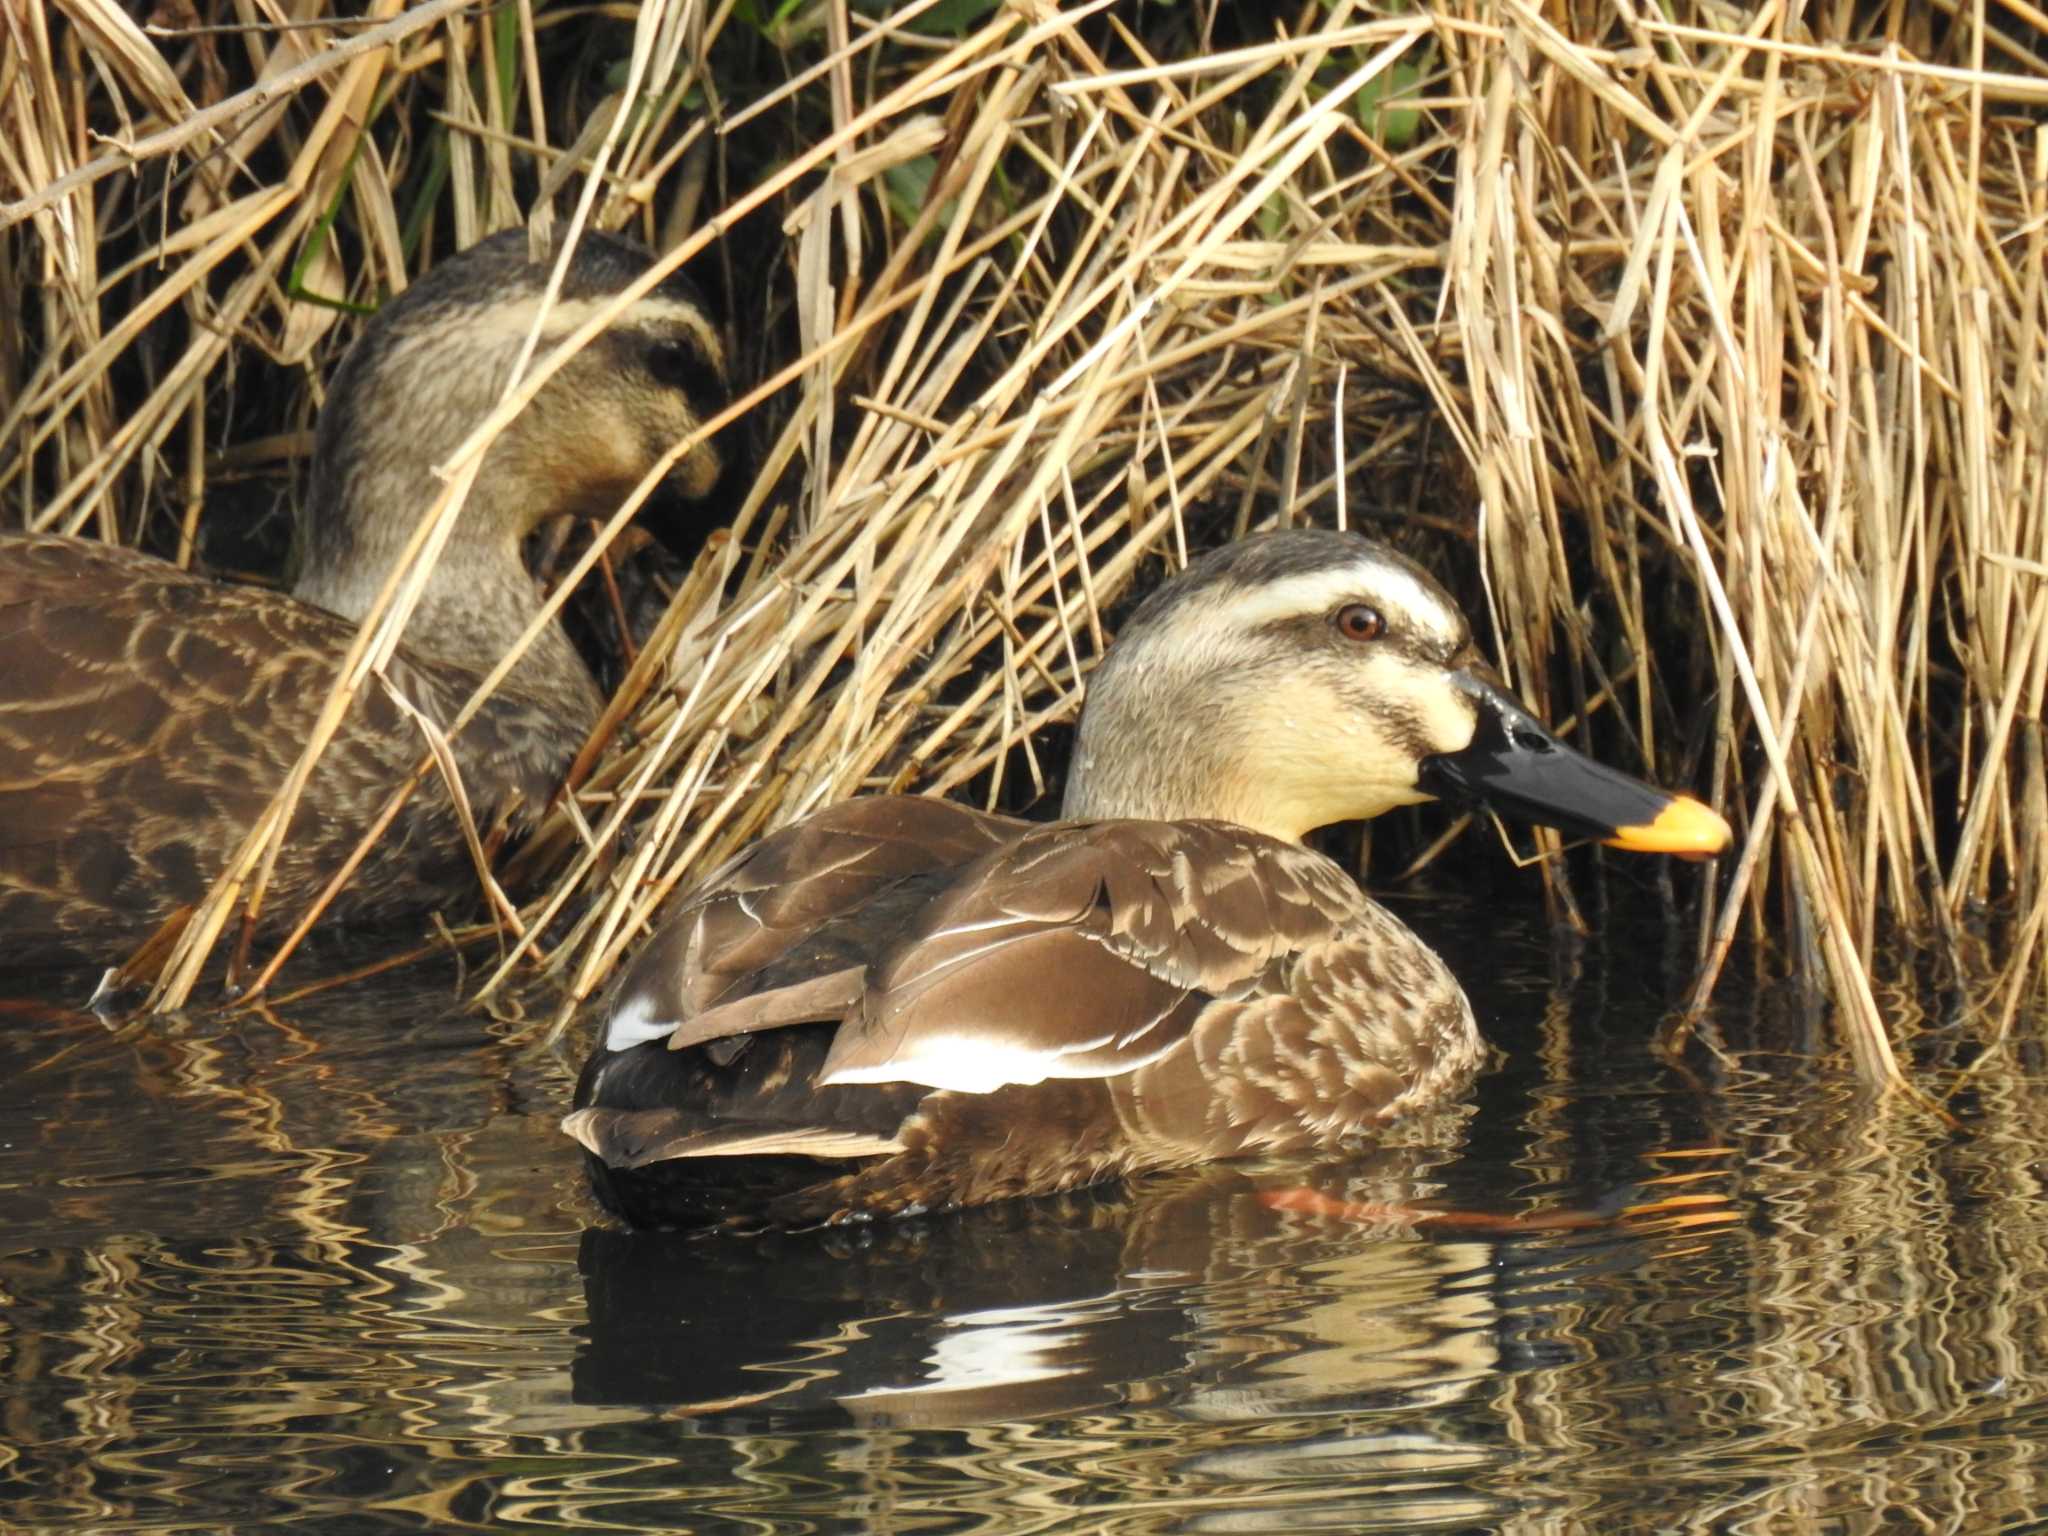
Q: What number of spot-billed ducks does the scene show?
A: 2